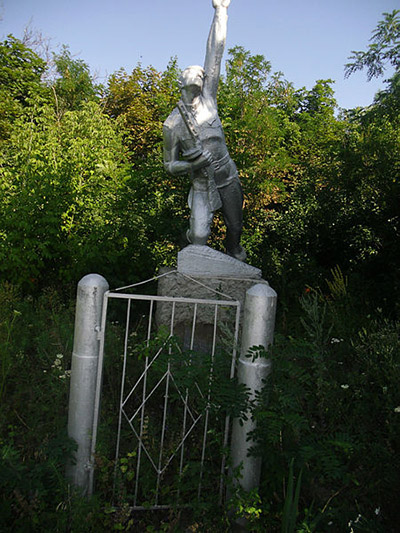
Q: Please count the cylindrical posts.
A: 2